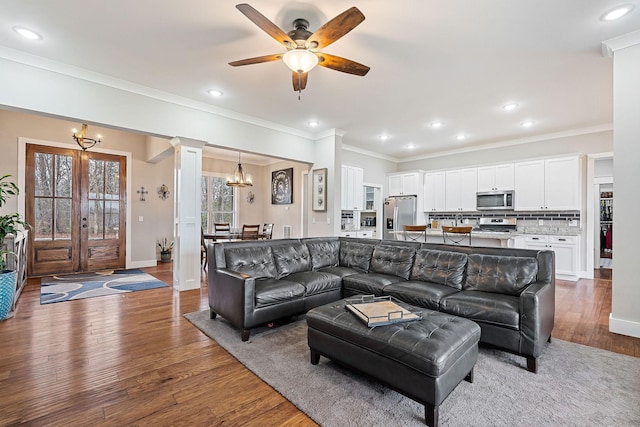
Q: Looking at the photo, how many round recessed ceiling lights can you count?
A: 10